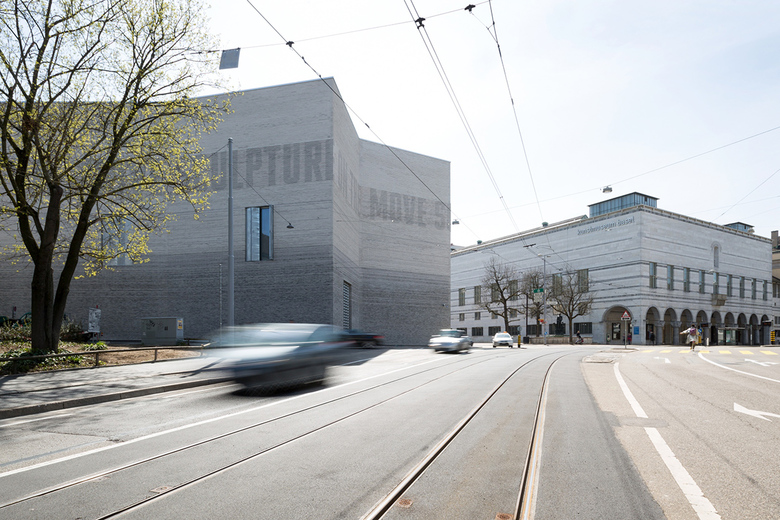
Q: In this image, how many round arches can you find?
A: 10